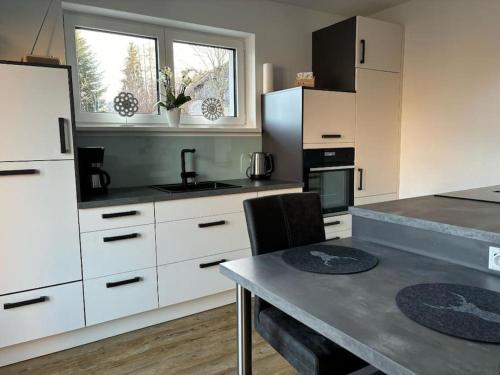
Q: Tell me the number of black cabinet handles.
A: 13